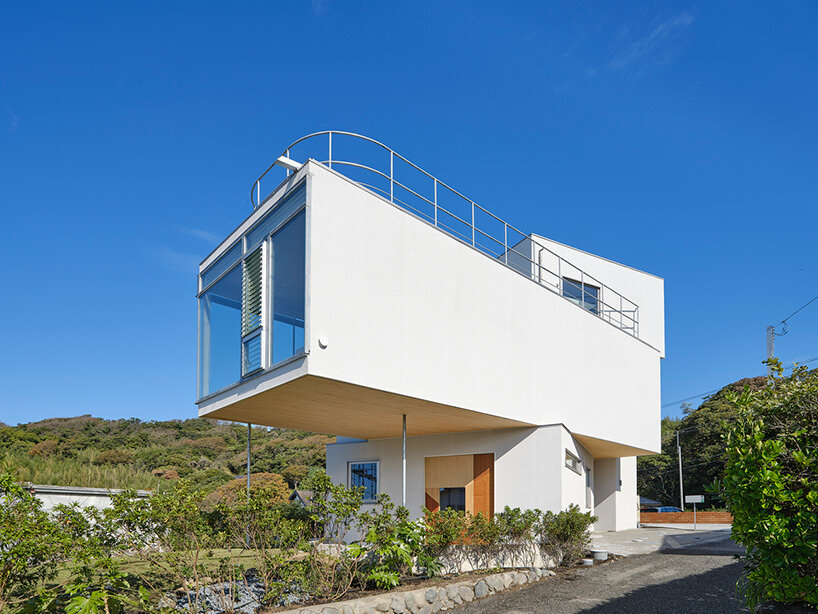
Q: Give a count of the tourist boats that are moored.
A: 0